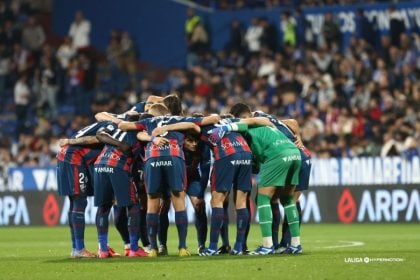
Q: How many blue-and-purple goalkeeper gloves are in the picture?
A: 1